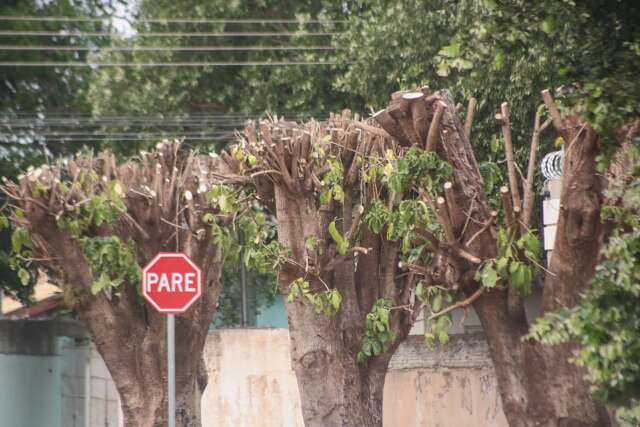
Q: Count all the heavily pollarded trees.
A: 3